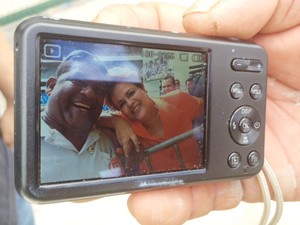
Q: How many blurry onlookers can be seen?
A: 3